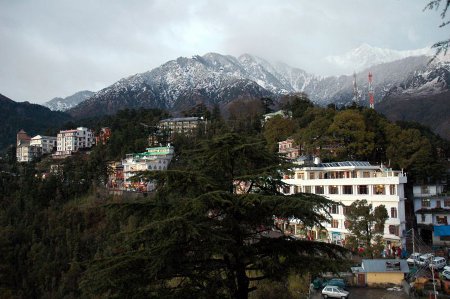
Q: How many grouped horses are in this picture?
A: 0